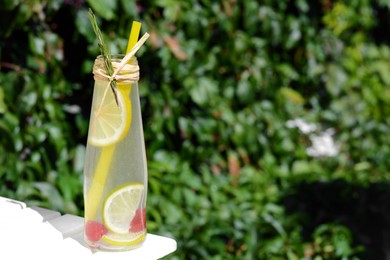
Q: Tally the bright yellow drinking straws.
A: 1